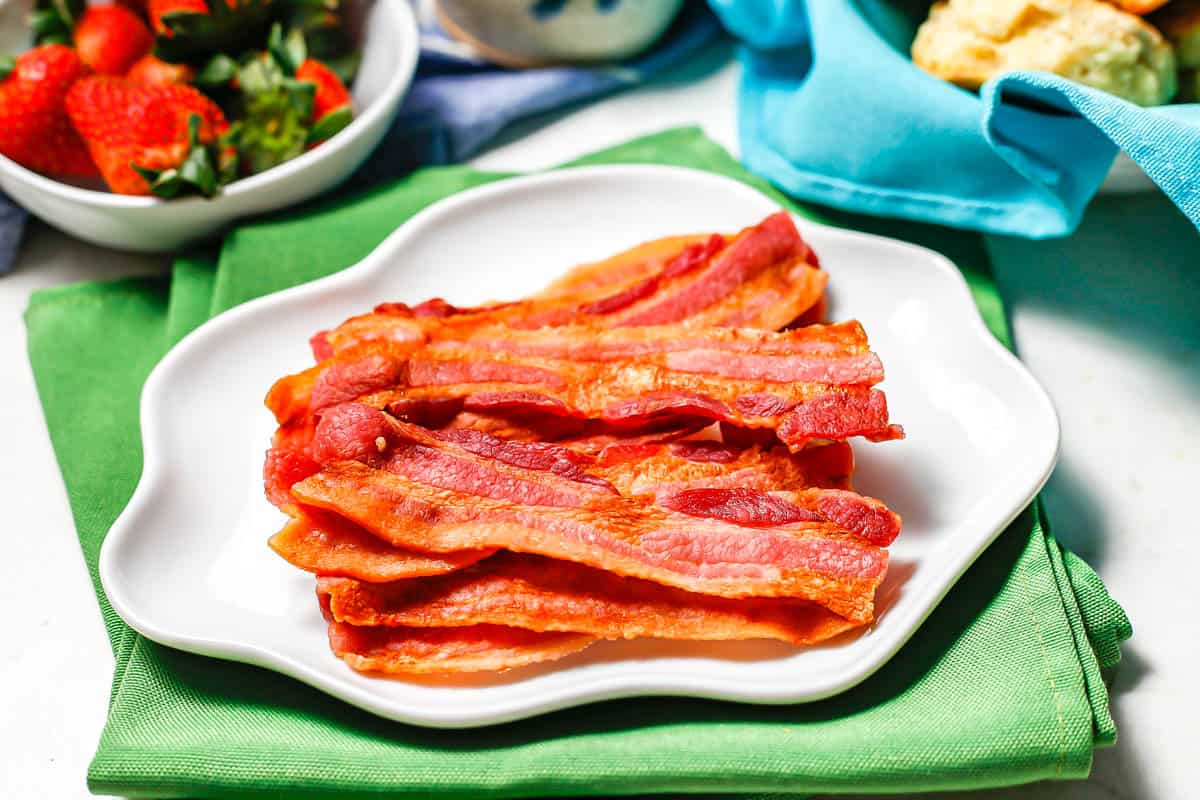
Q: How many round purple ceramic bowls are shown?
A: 0